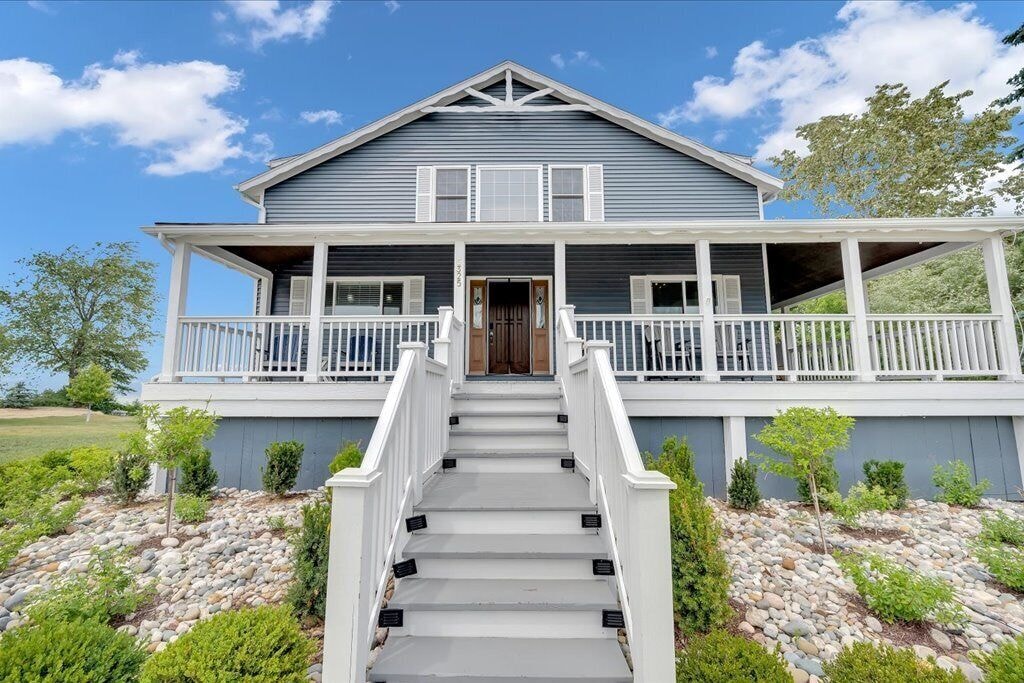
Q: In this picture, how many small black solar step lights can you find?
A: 10